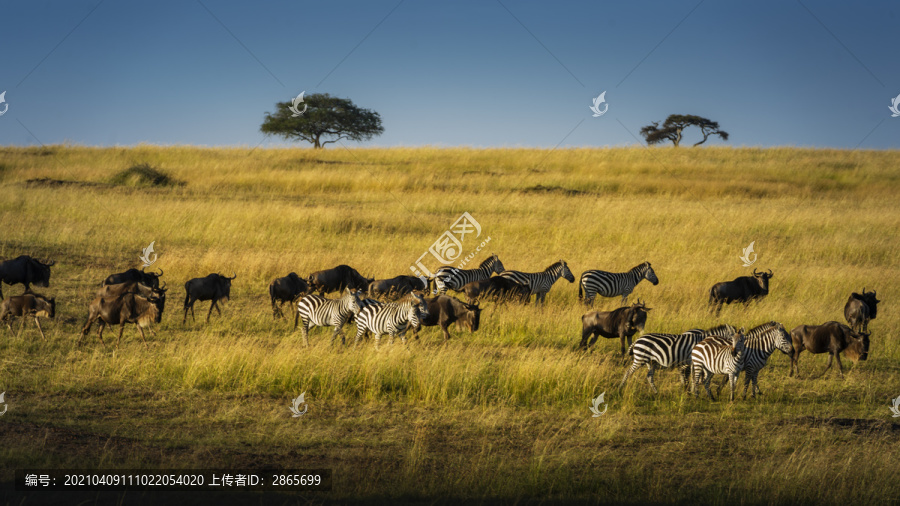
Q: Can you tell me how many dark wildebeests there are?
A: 15